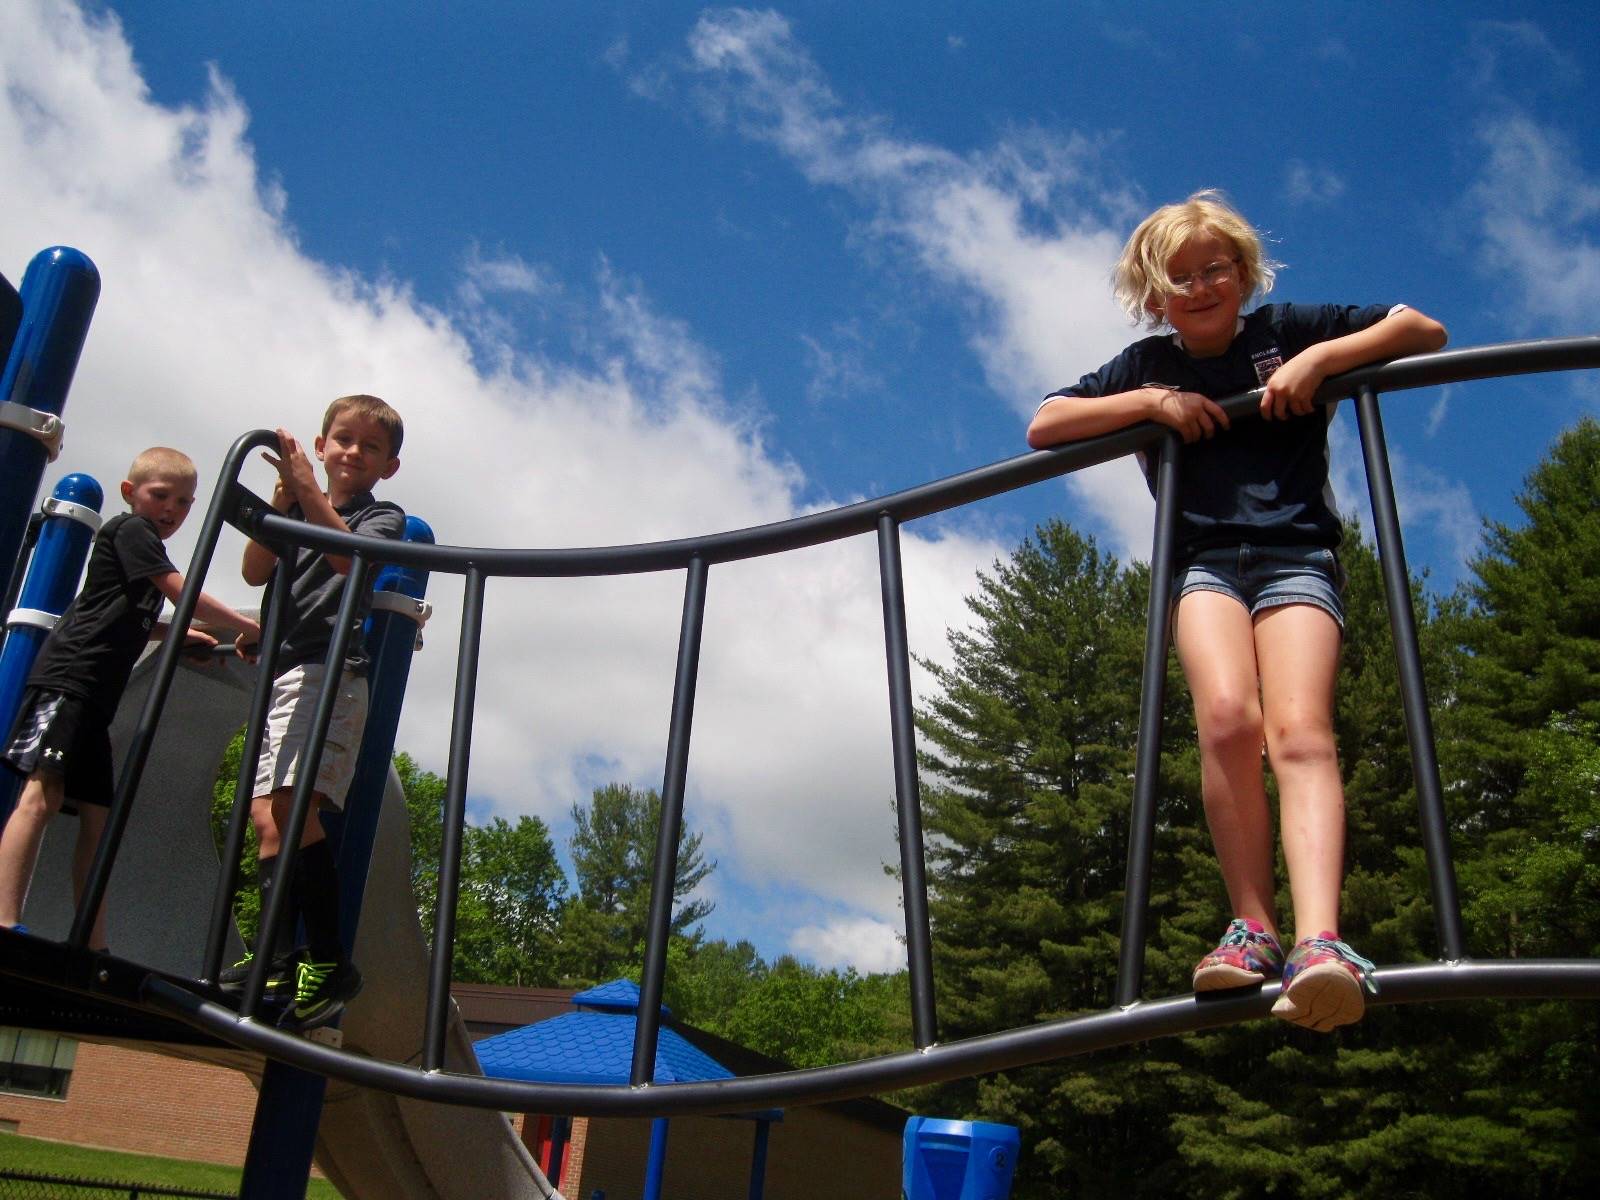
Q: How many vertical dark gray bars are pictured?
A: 8